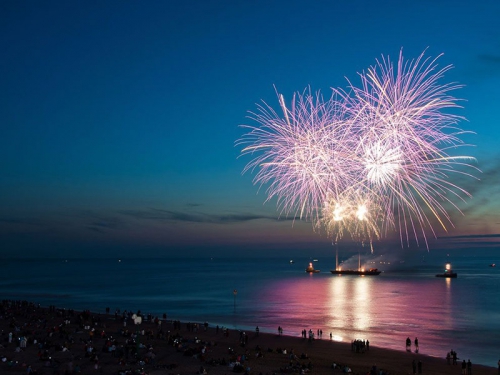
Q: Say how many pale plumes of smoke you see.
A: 2